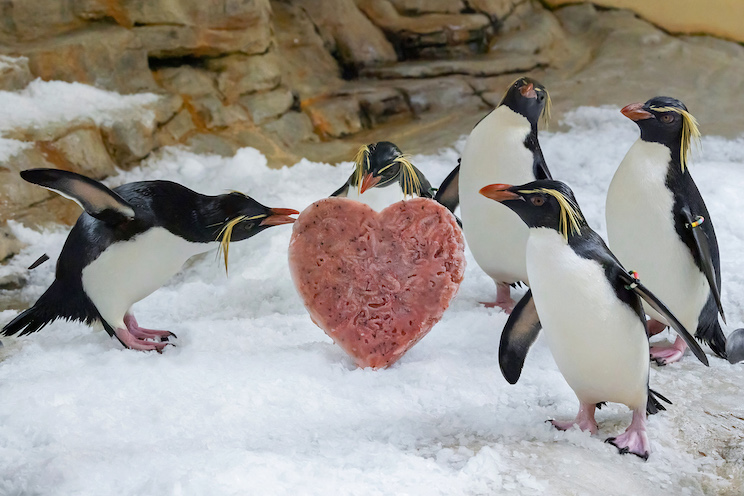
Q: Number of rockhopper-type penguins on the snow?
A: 5